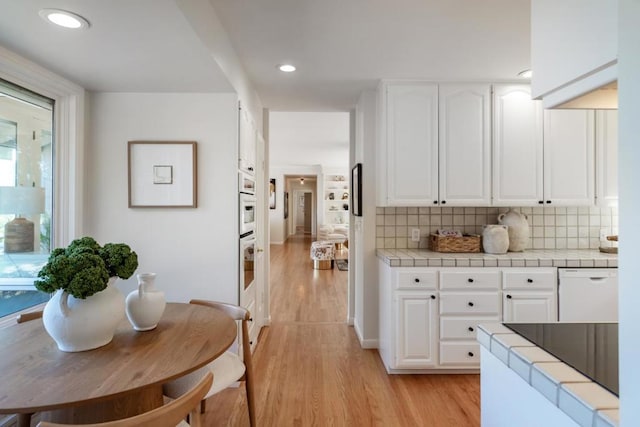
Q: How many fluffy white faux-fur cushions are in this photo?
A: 0